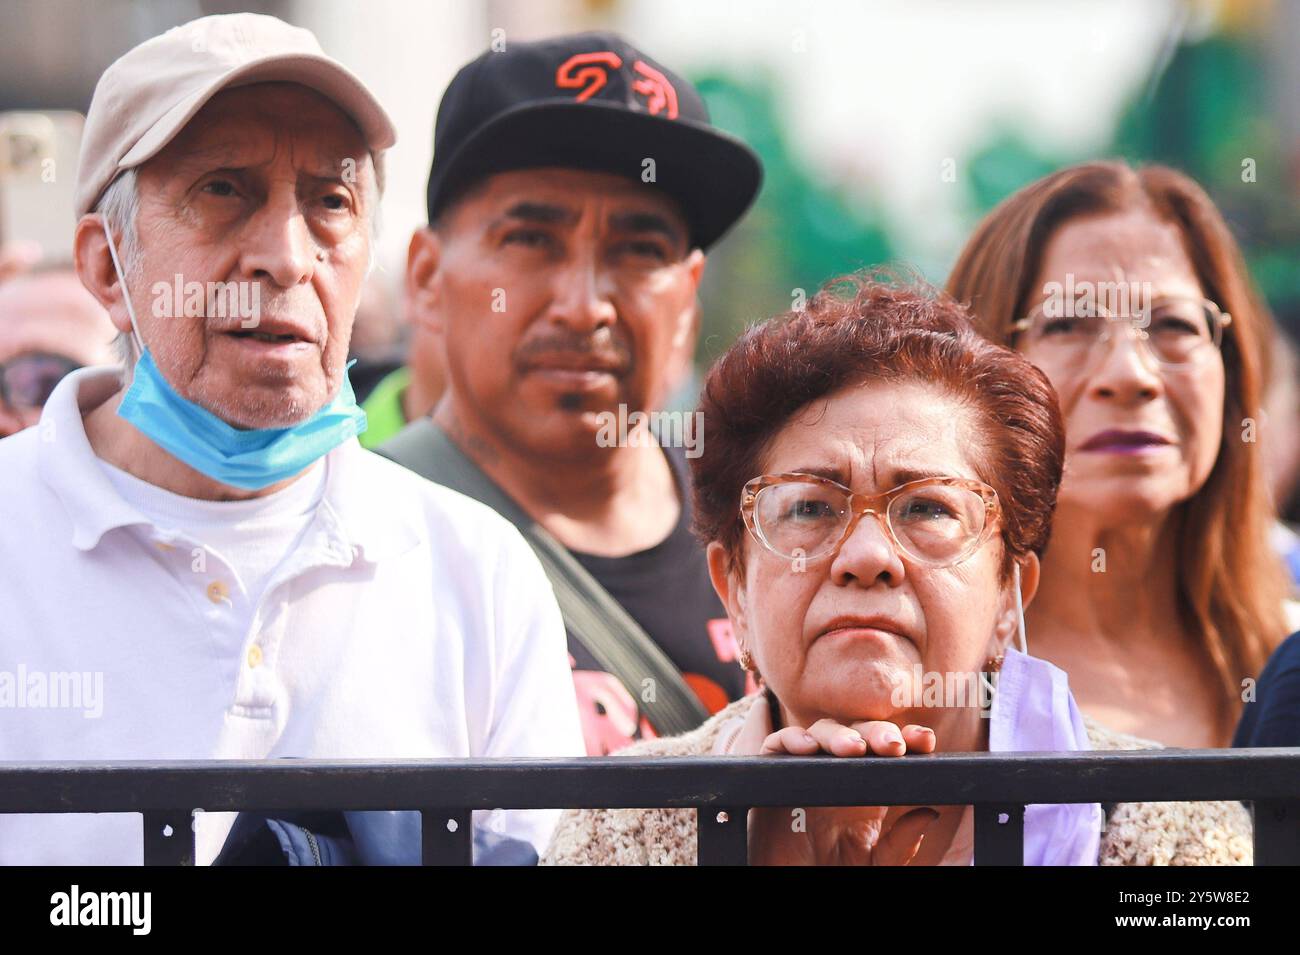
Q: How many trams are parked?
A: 0